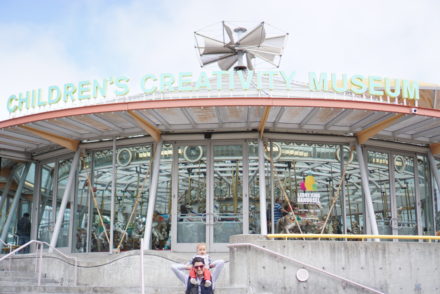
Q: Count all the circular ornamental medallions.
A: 5